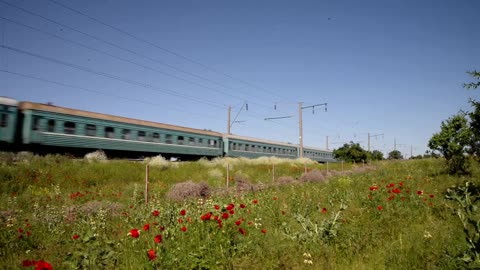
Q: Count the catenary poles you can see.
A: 6